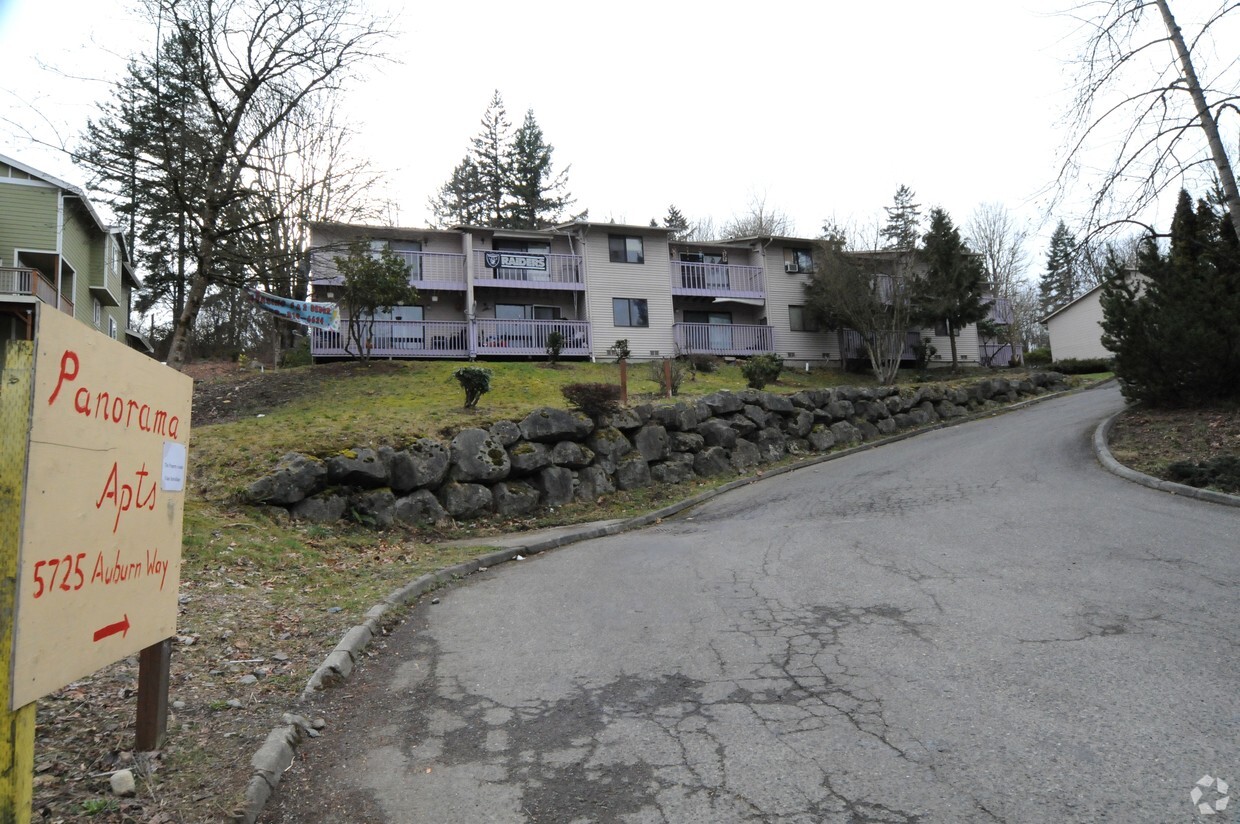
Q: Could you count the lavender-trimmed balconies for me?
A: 10